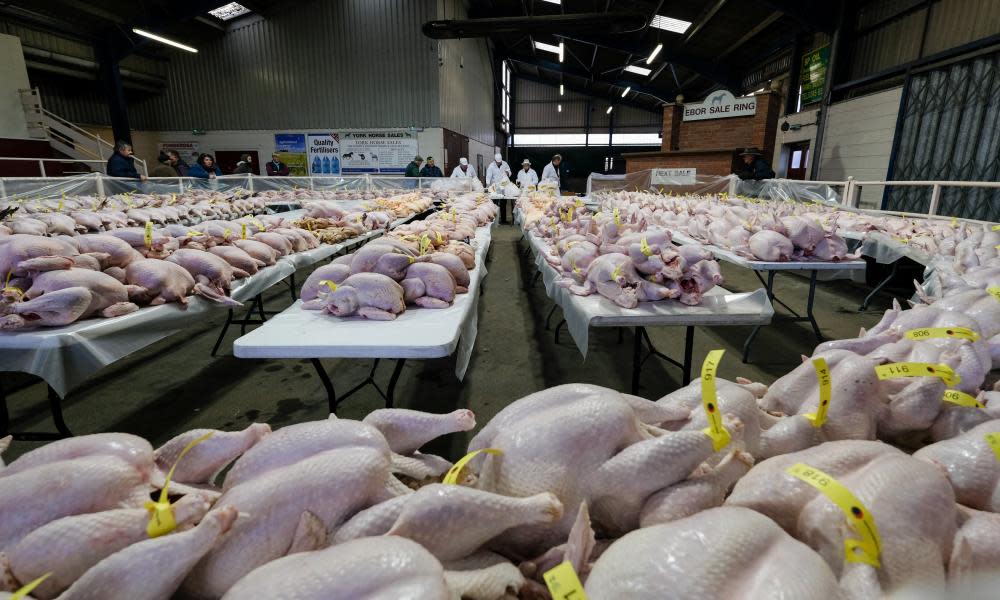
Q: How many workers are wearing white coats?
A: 4